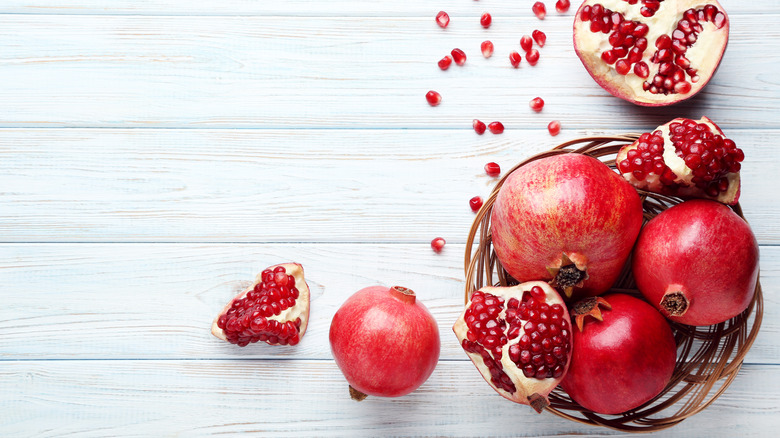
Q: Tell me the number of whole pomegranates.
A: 4